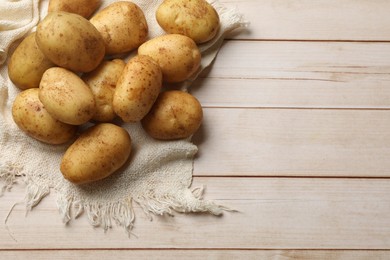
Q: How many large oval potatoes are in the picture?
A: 12